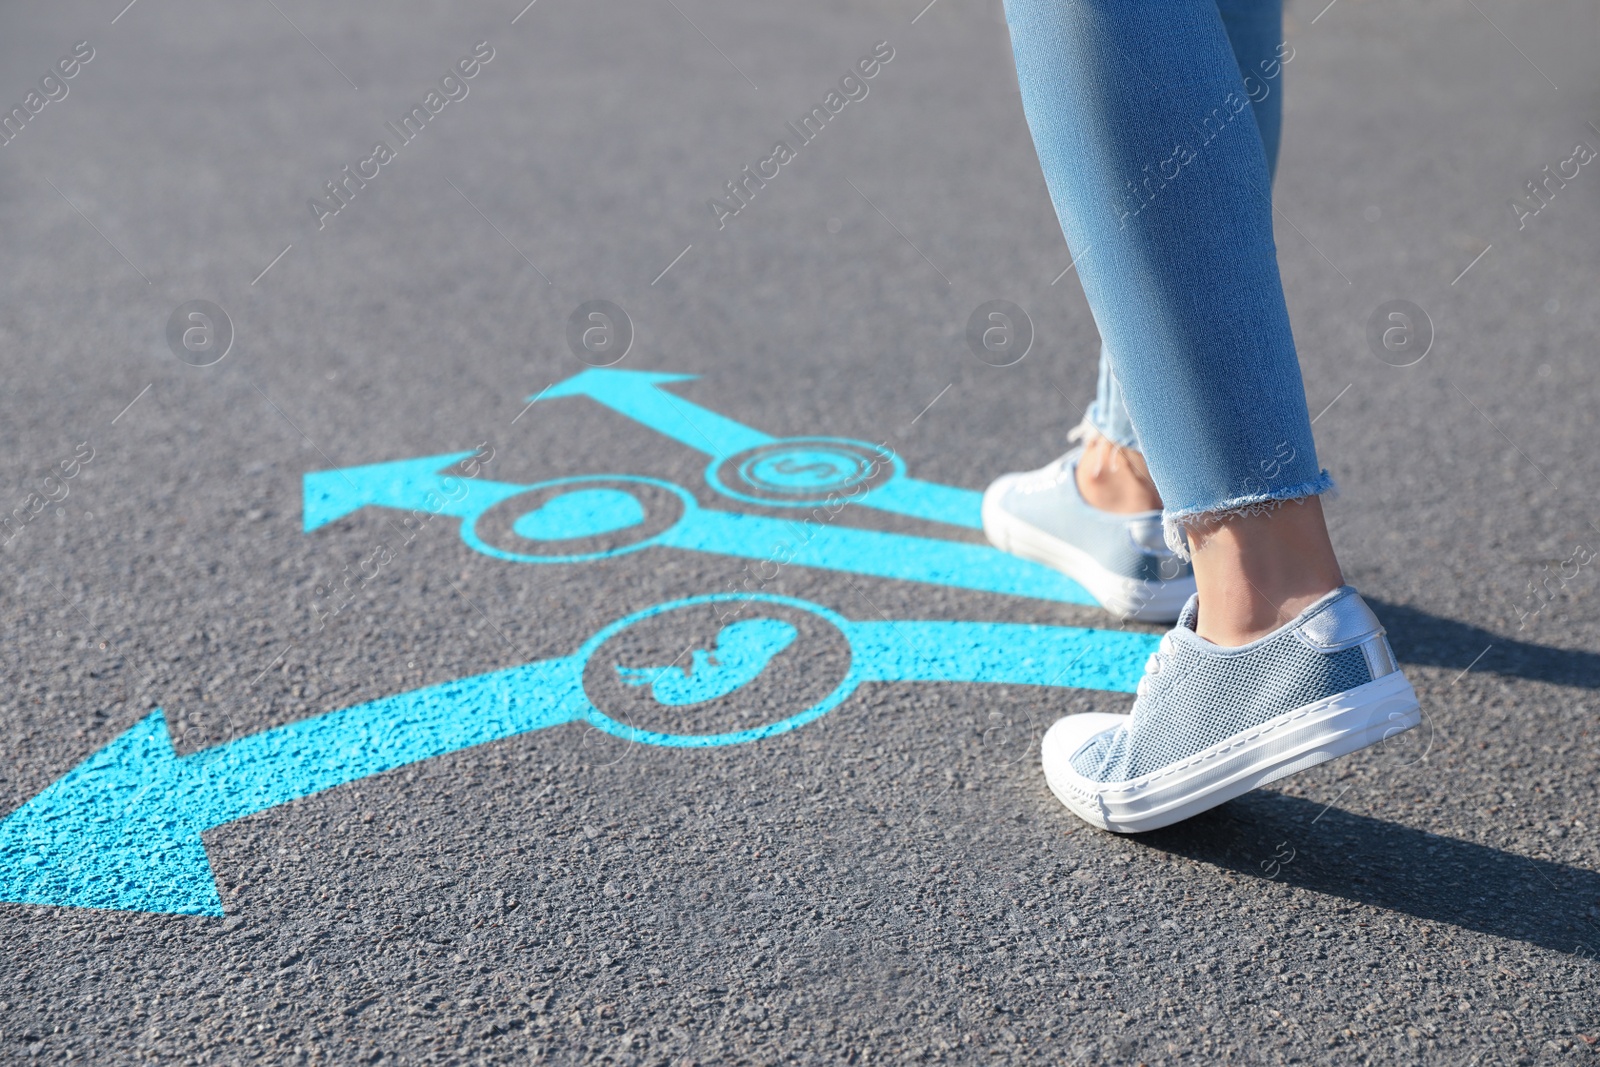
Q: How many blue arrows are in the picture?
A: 3